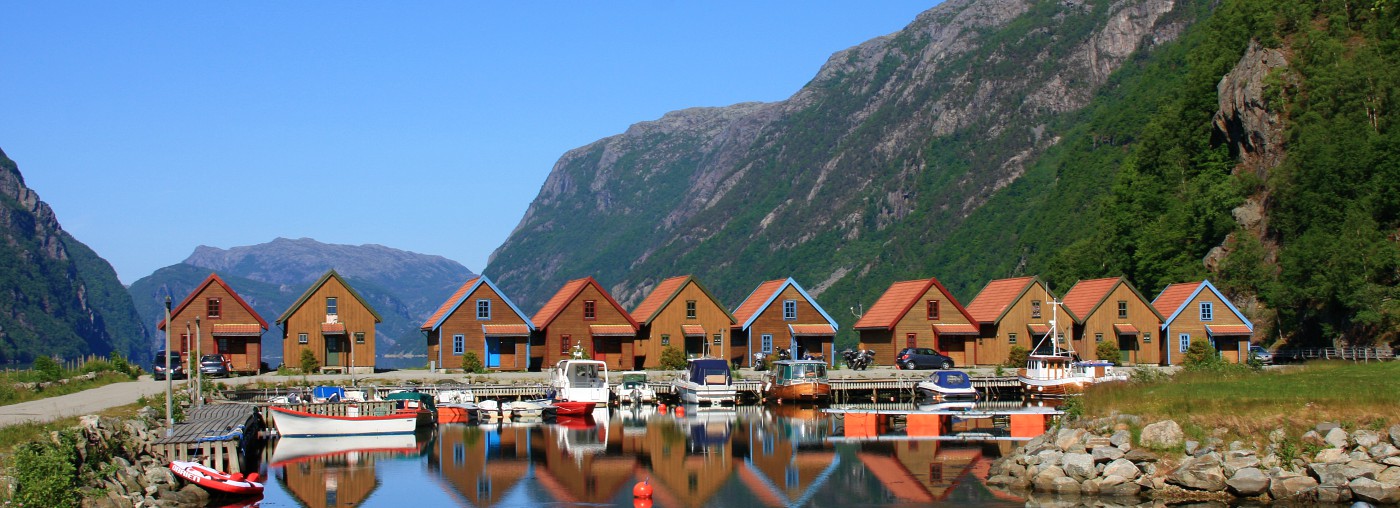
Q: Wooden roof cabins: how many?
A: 10